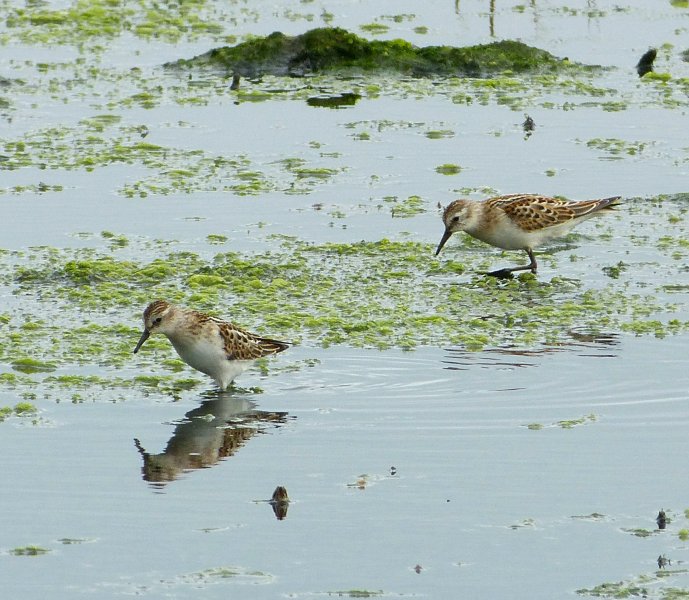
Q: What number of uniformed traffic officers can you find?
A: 0